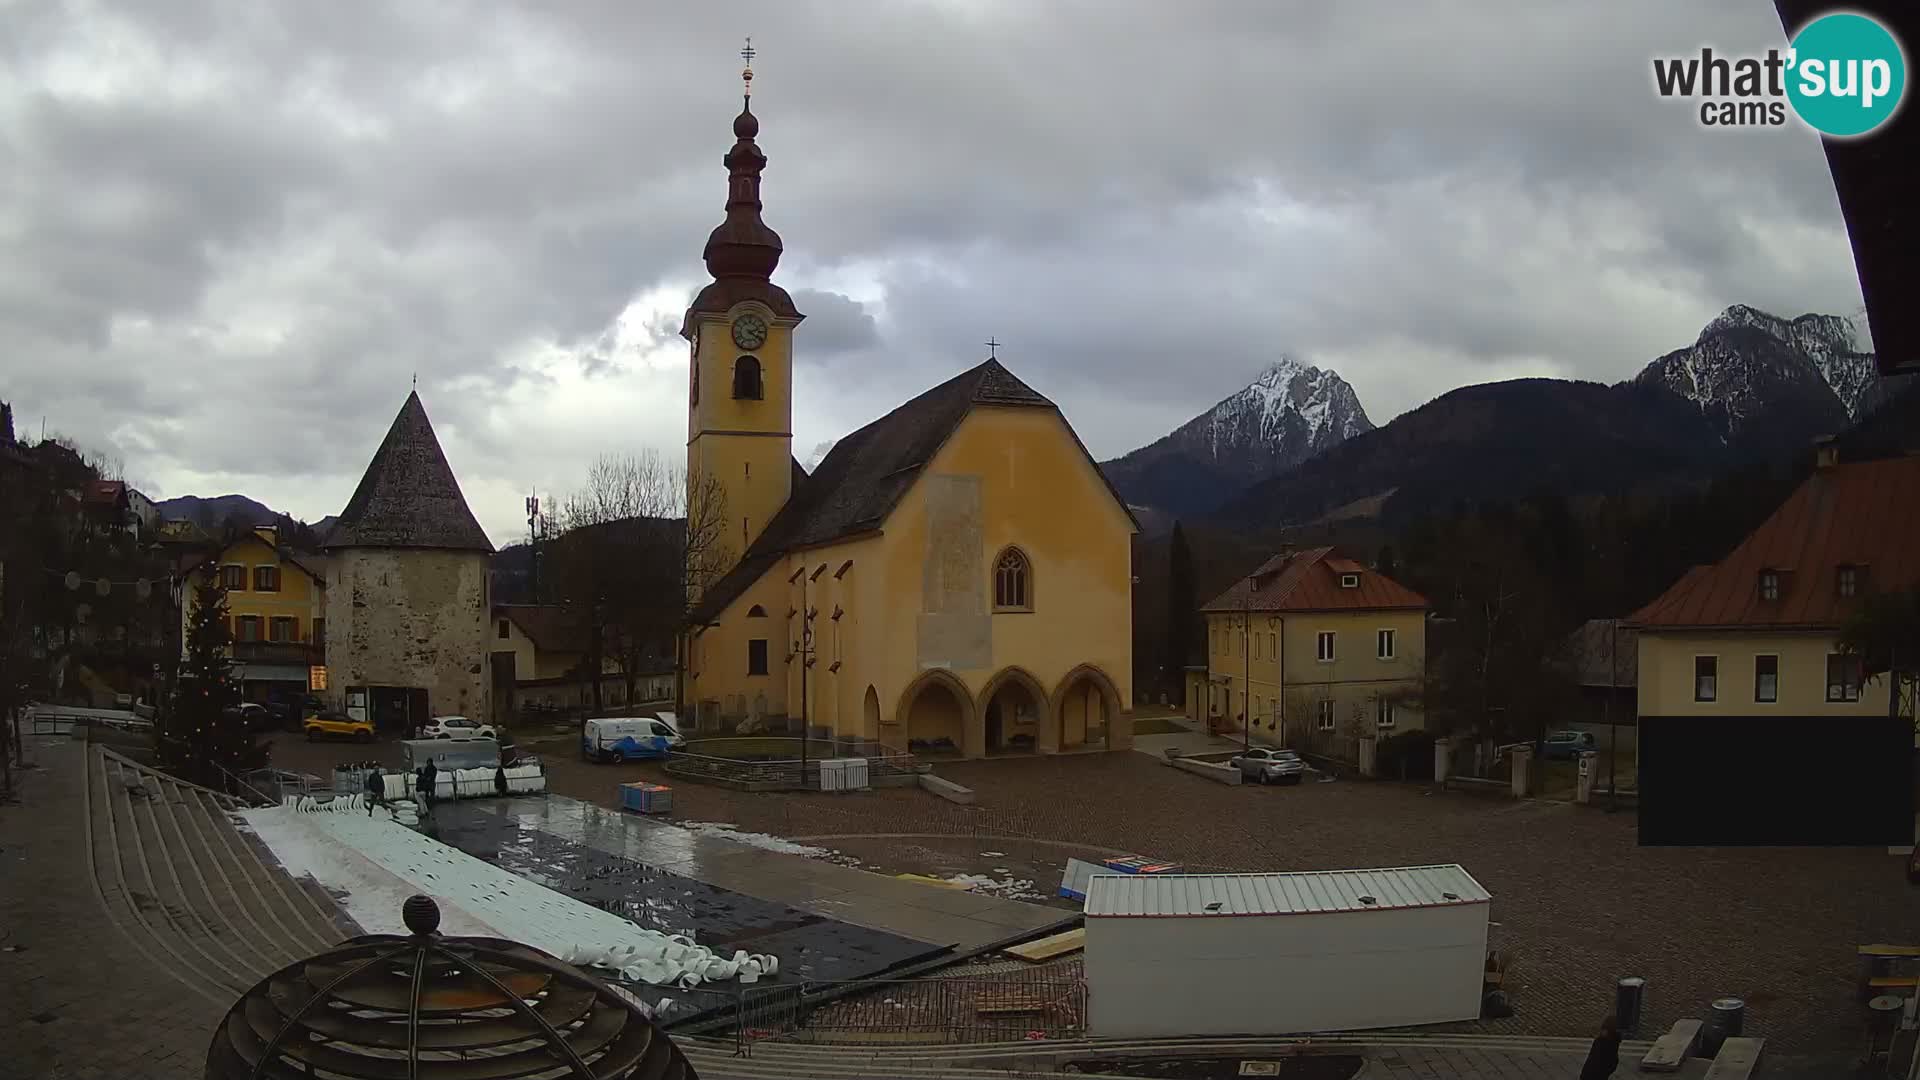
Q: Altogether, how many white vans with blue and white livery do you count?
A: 1